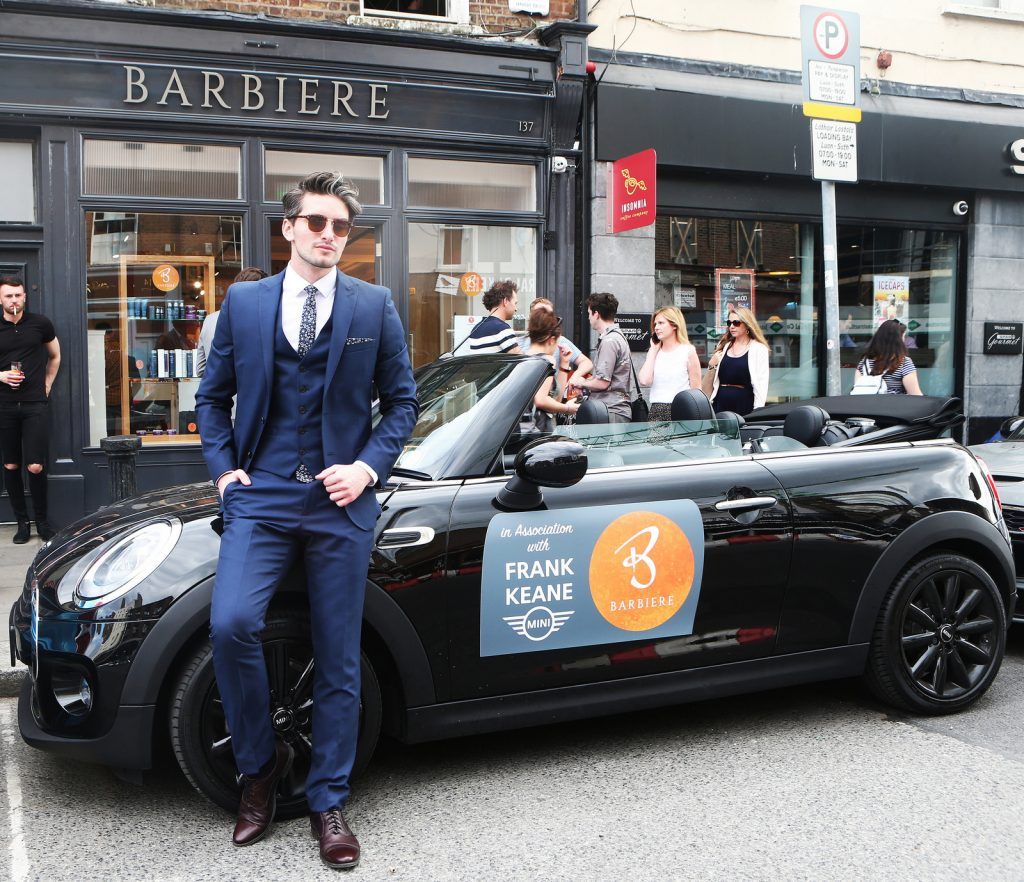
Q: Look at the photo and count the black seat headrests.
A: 4